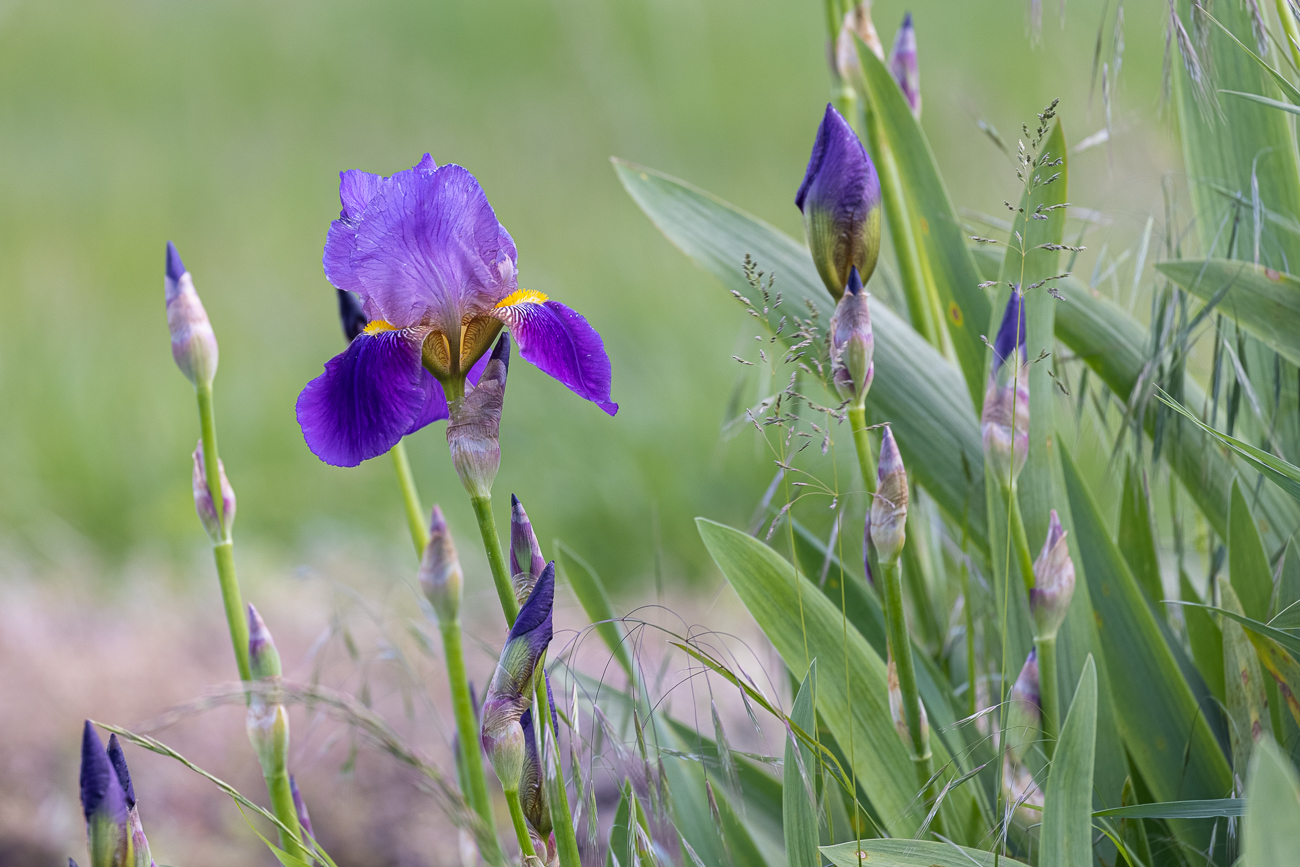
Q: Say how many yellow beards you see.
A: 2